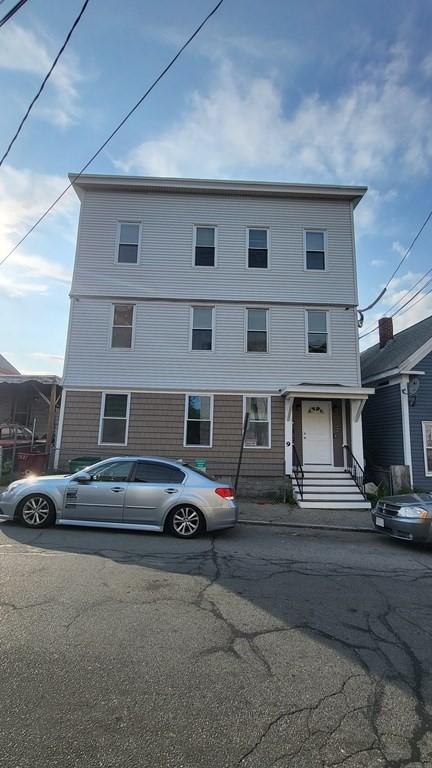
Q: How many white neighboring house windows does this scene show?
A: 1